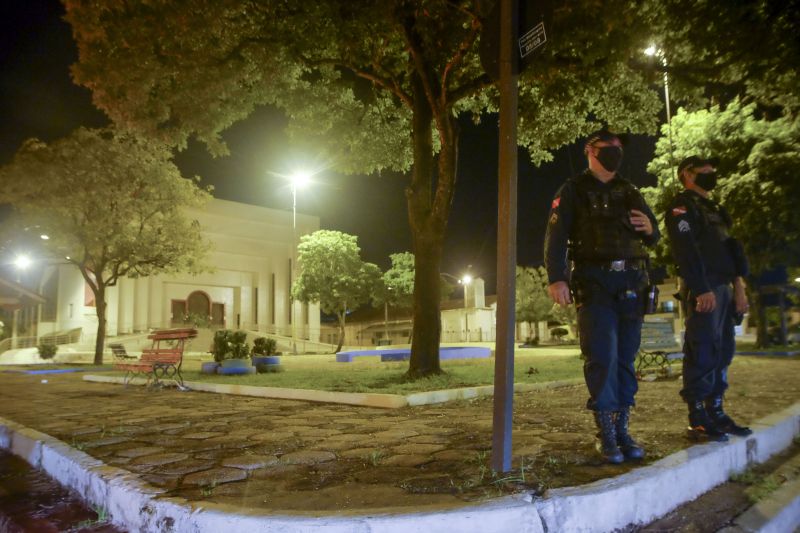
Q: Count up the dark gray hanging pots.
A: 0